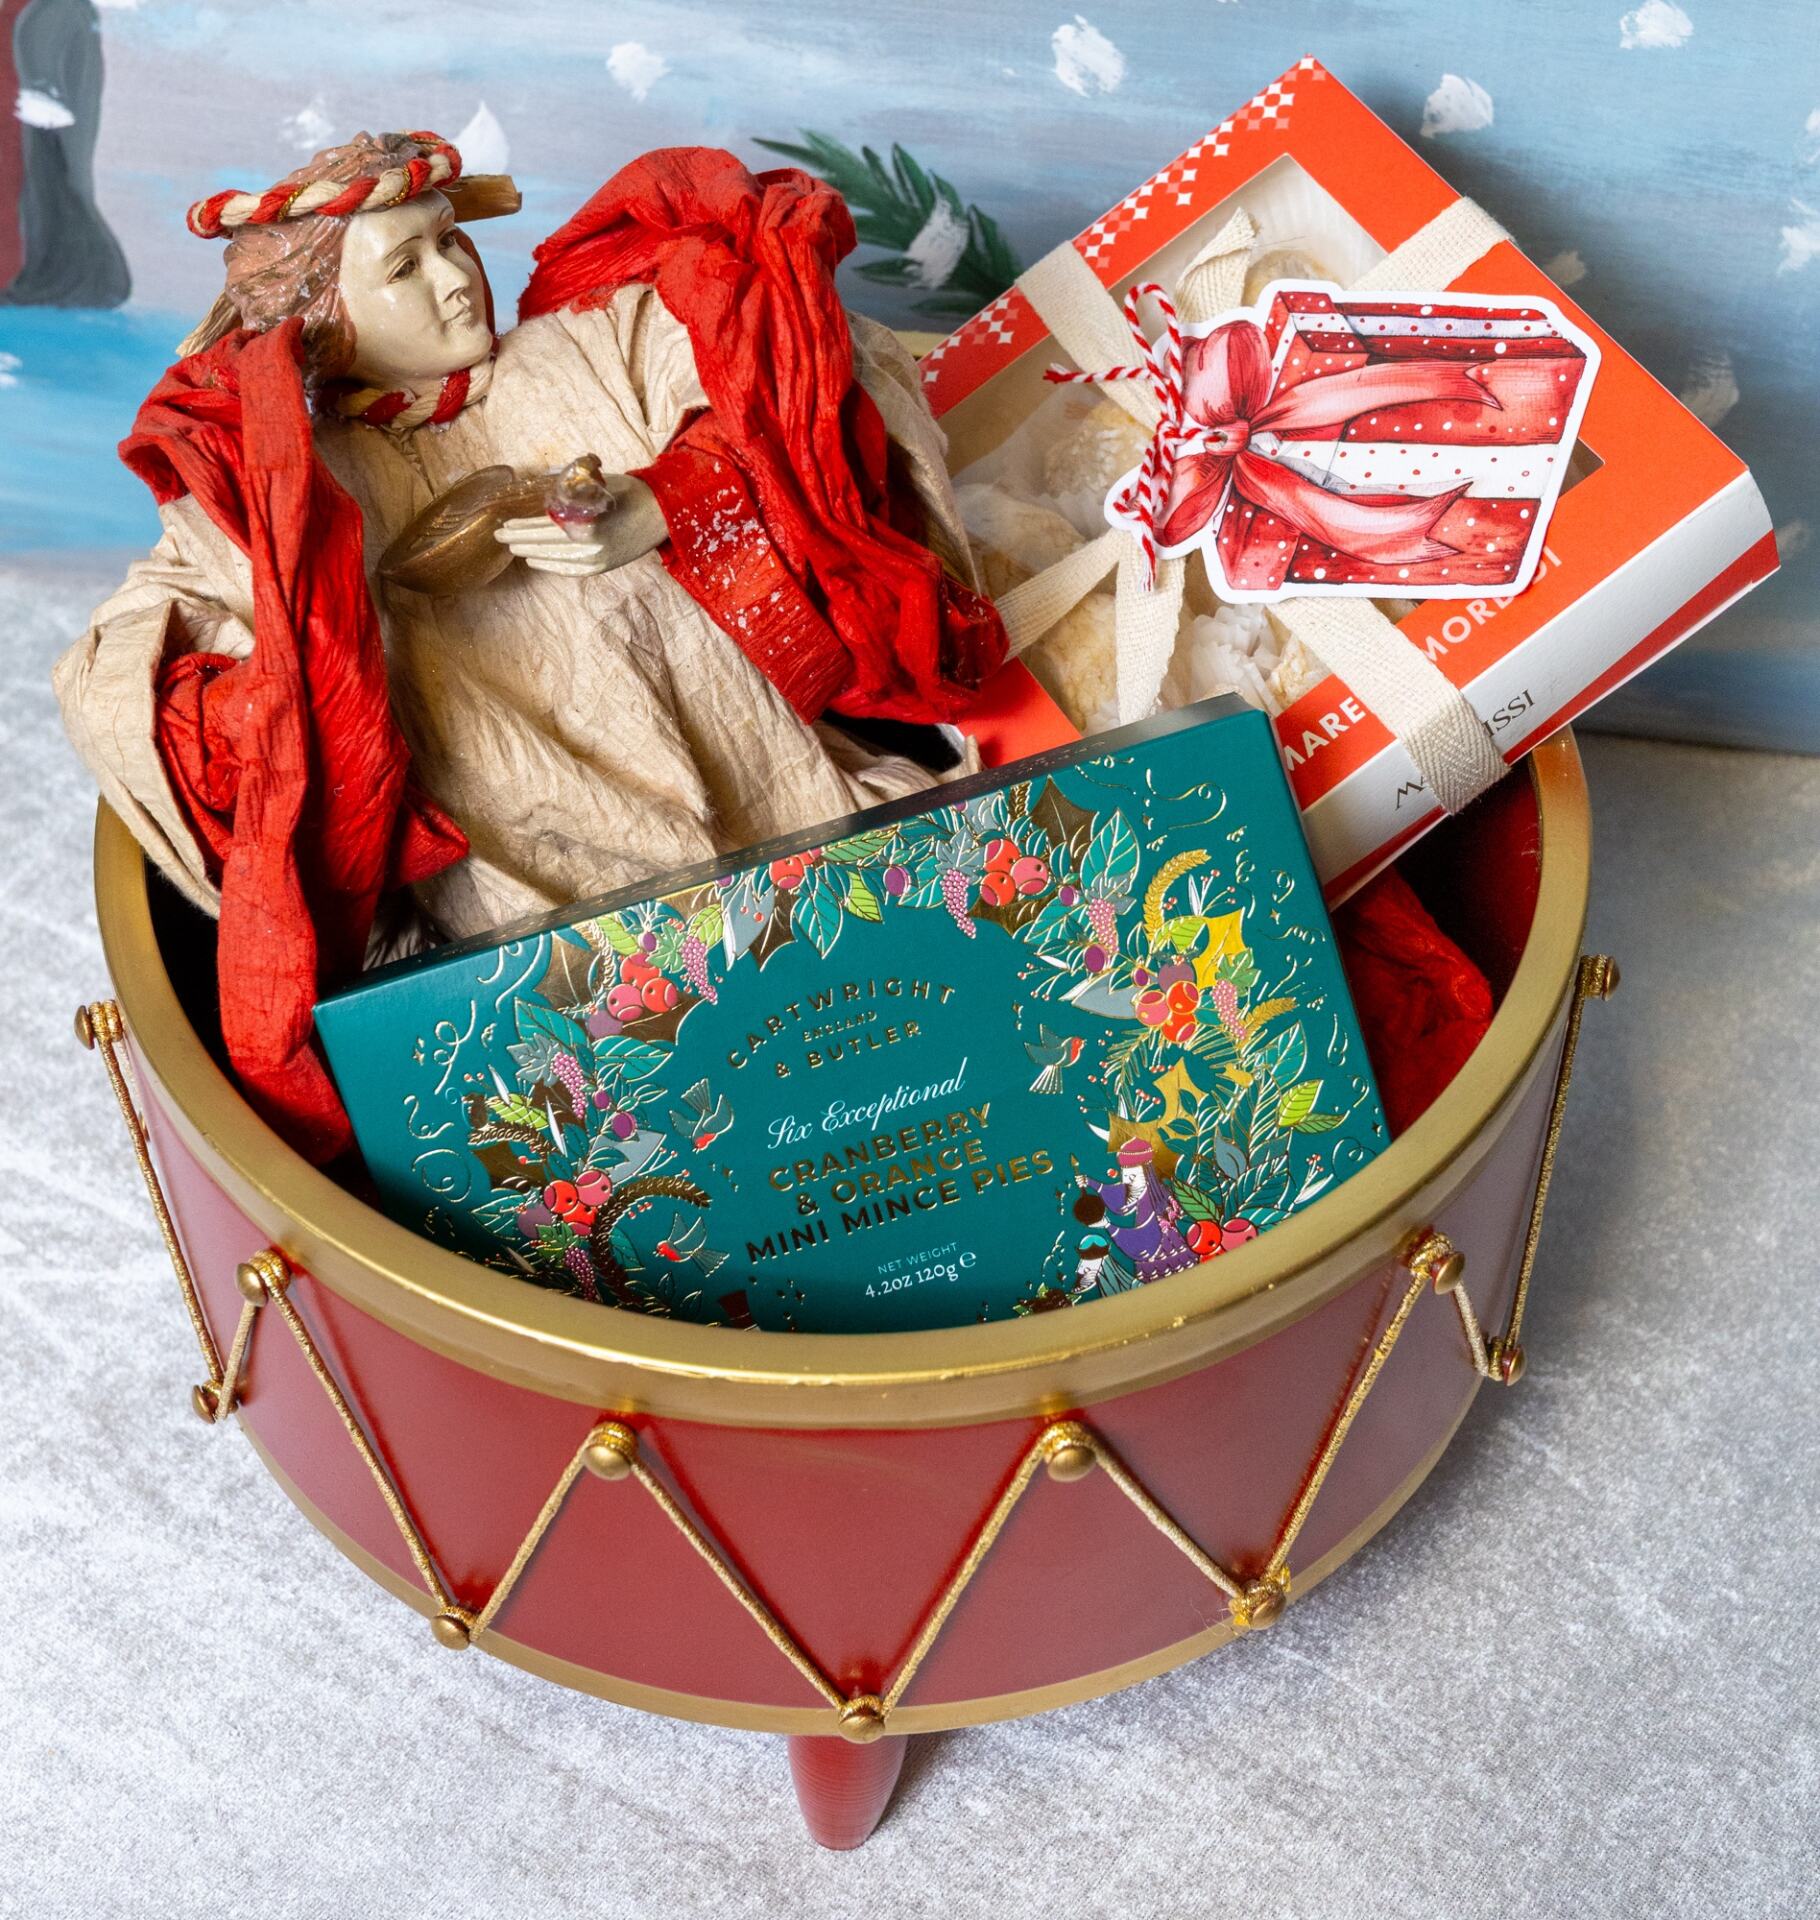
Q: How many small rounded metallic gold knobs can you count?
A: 11